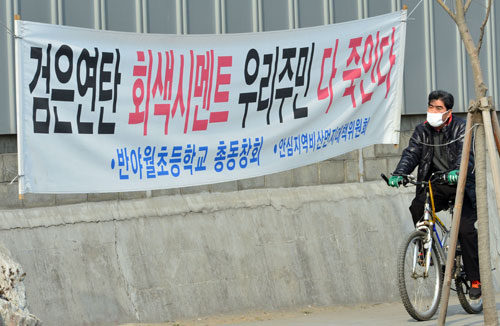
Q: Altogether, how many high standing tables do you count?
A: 0